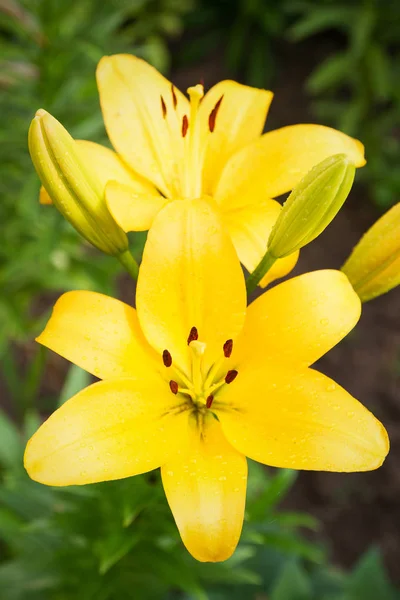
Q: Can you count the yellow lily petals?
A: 12